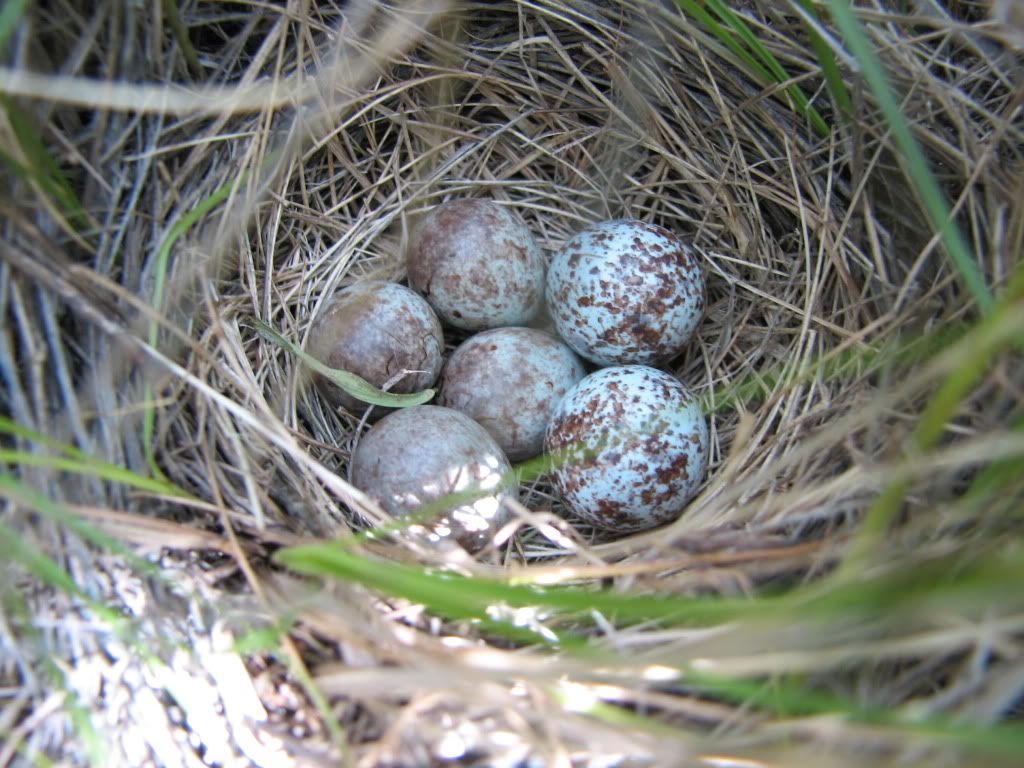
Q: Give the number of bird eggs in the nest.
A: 6